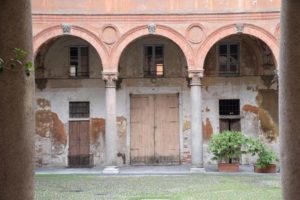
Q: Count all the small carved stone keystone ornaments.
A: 3